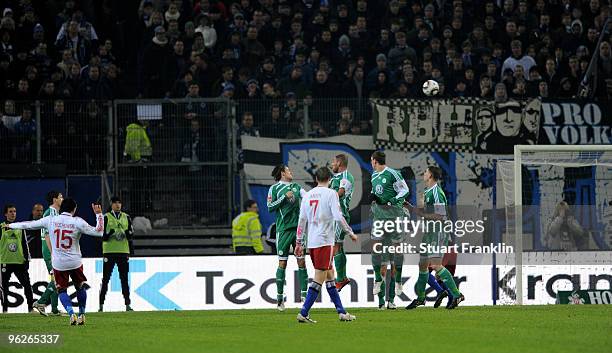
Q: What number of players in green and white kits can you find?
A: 5